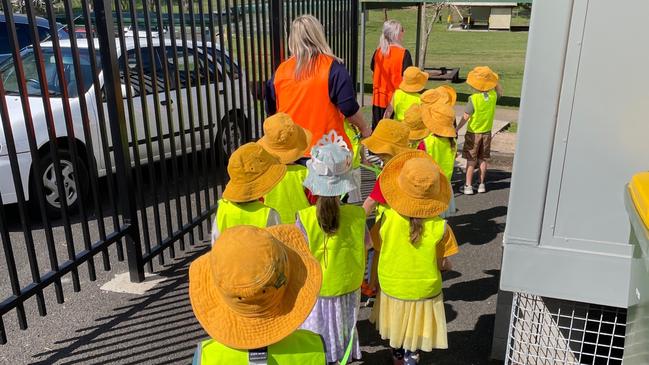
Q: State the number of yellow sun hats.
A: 10